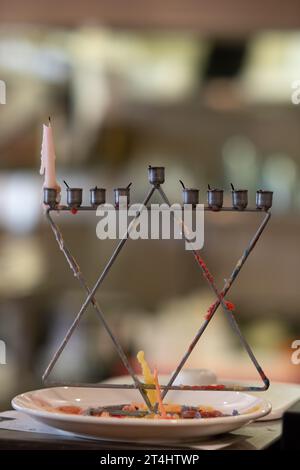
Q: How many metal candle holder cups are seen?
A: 9